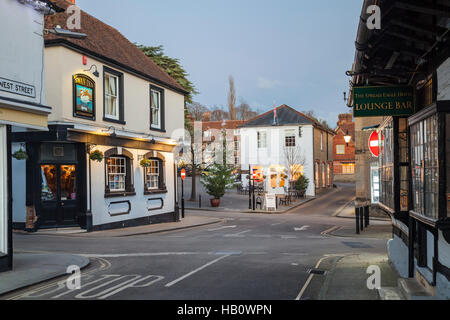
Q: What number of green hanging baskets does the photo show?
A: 3